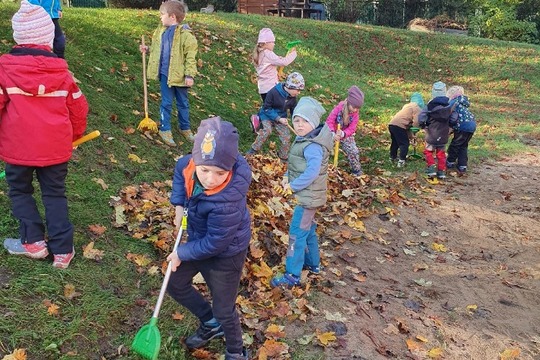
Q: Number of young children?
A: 11